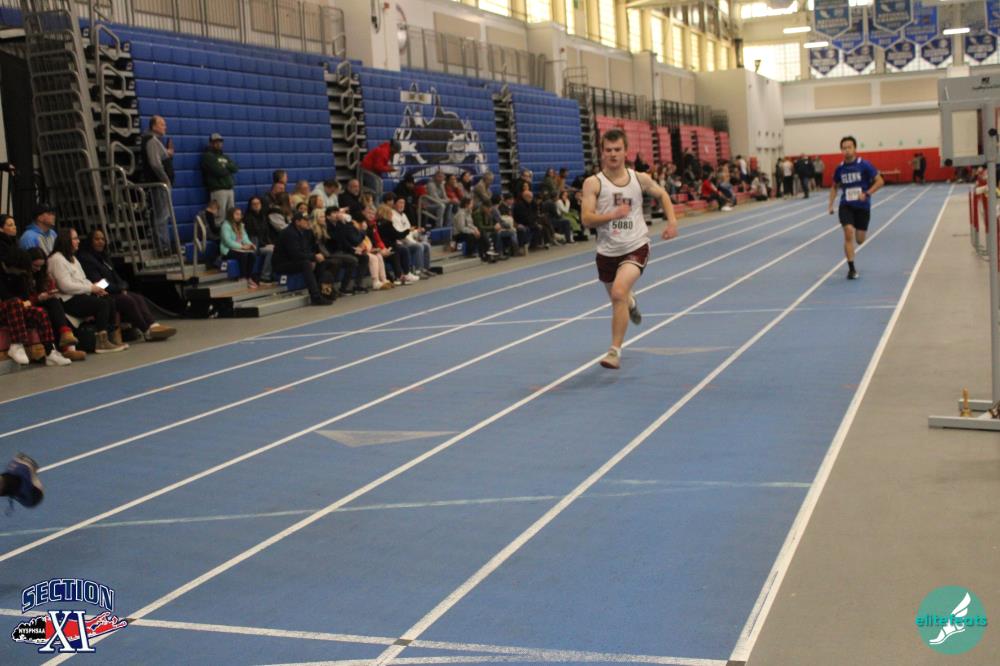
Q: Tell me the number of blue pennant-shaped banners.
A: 11